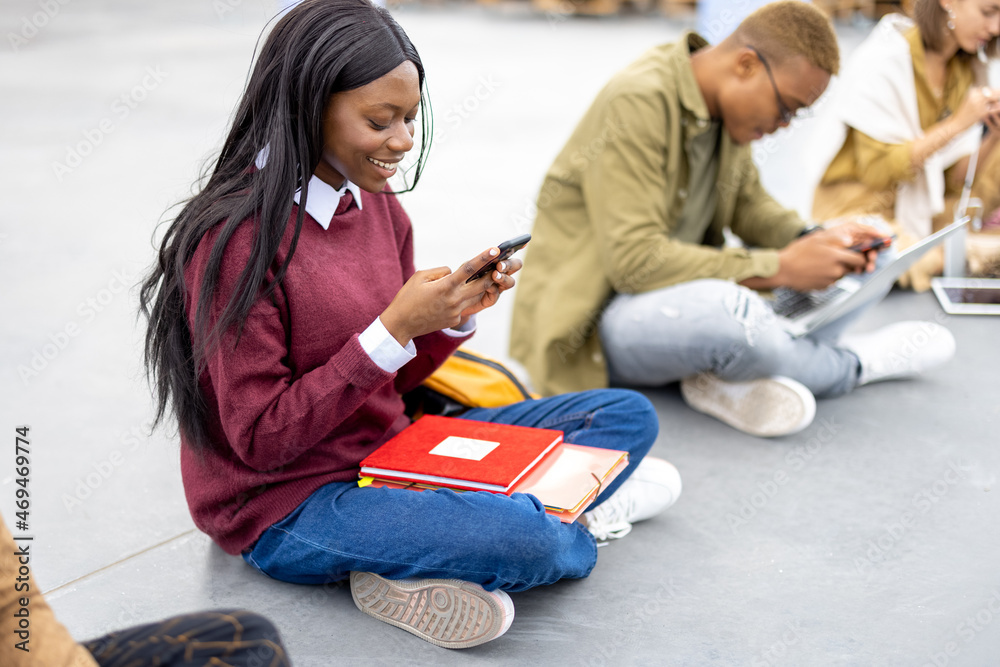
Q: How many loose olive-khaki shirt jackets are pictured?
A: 1